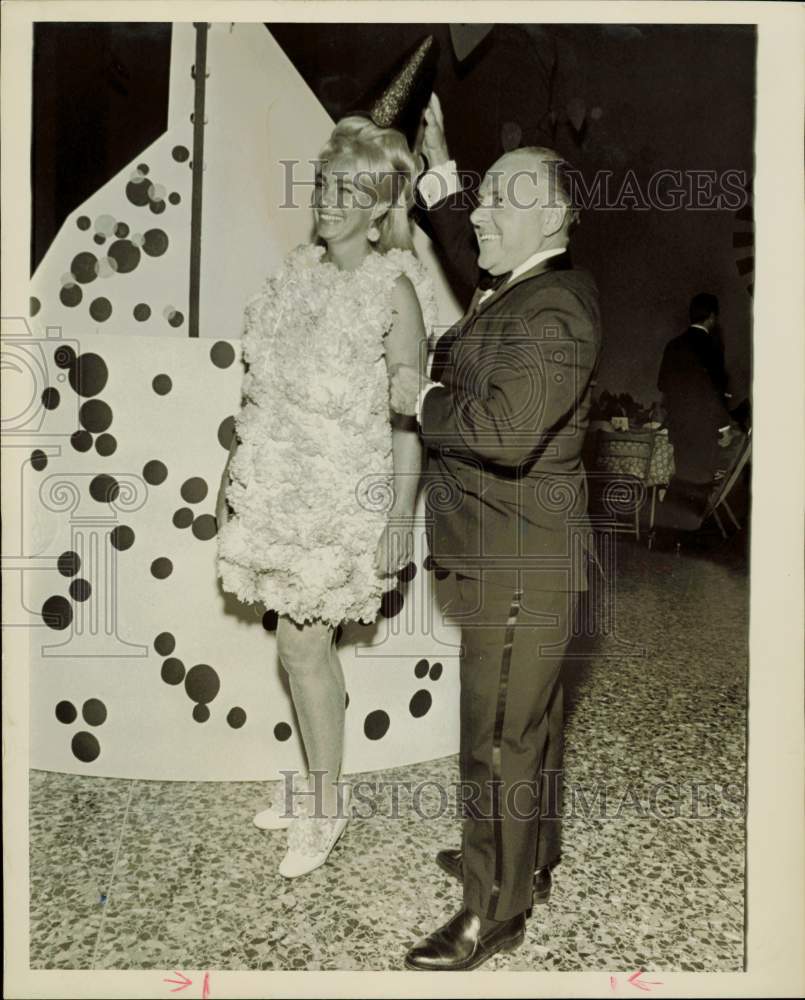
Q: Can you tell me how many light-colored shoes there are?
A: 2